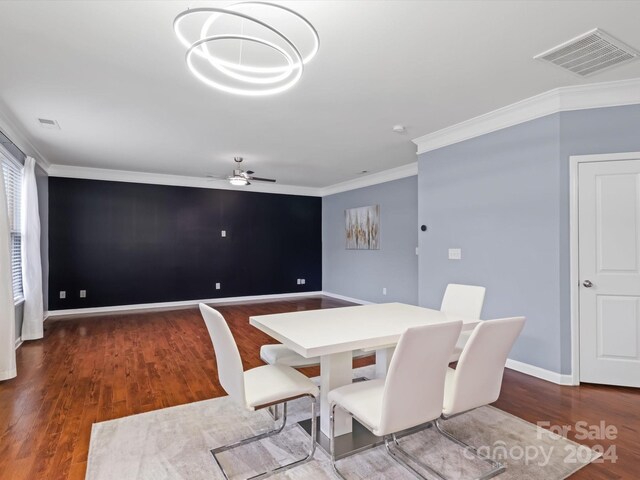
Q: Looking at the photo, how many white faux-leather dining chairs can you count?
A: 4